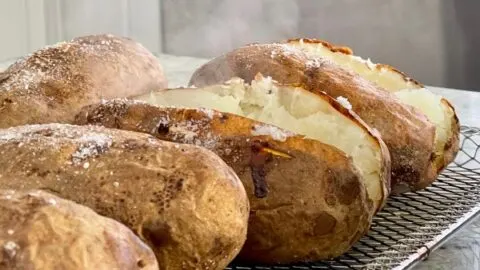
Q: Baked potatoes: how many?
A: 5